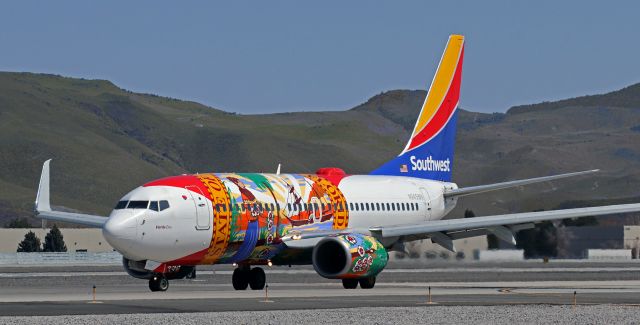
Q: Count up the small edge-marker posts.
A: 4